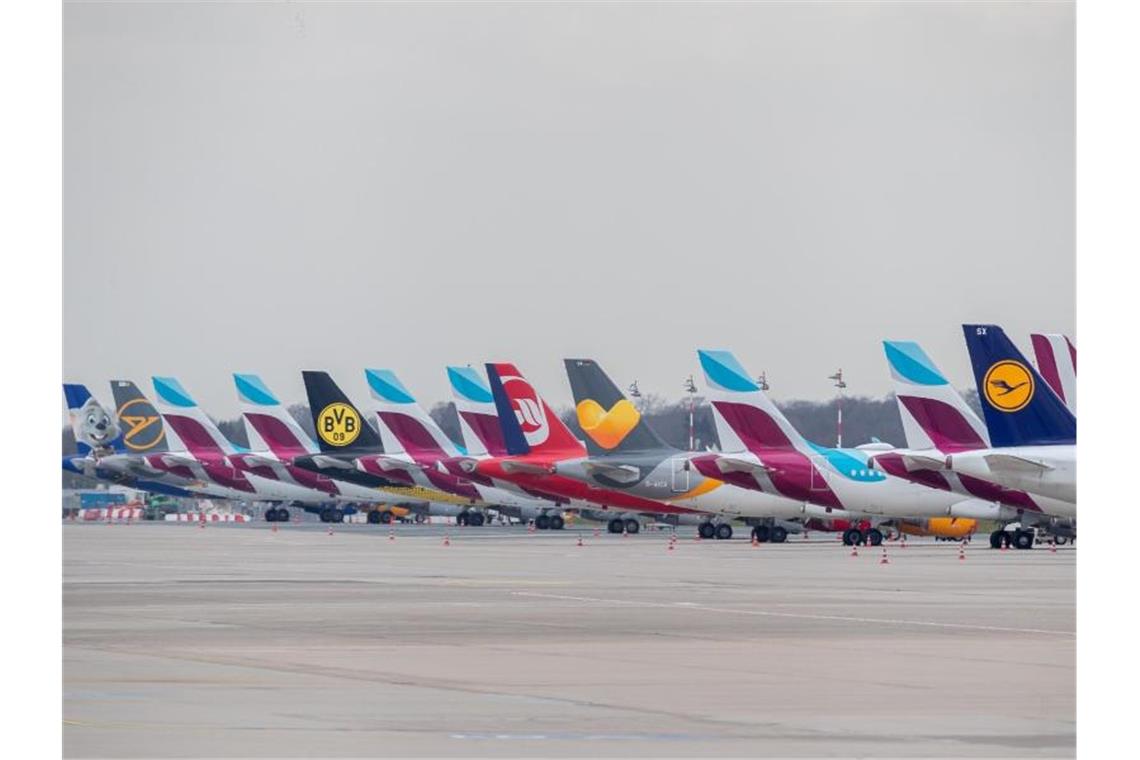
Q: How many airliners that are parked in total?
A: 13